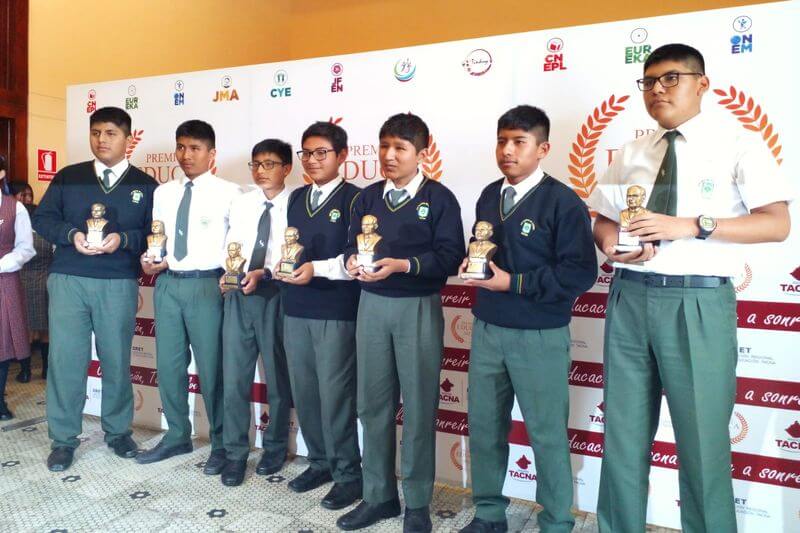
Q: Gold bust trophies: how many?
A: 7